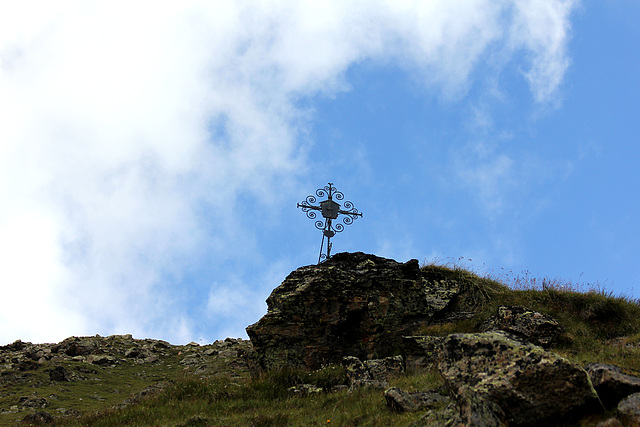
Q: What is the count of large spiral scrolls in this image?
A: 8